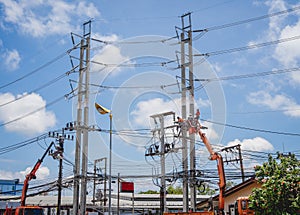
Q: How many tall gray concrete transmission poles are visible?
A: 4